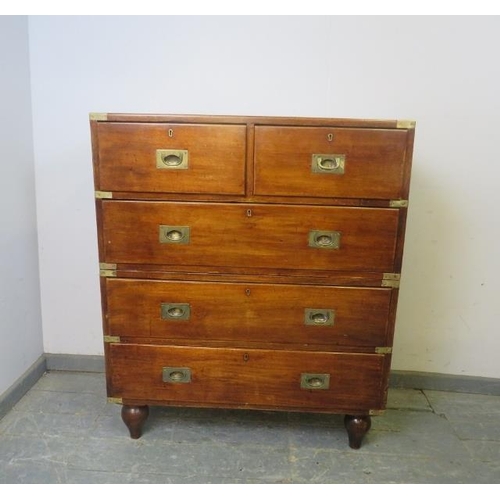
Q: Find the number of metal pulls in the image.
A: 8